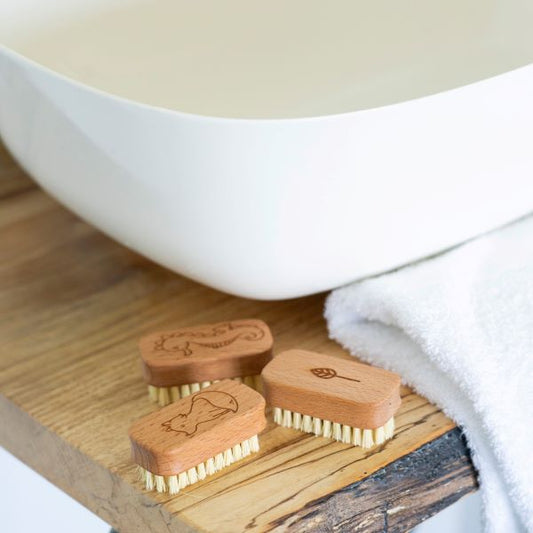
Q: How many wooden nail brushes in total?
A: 3